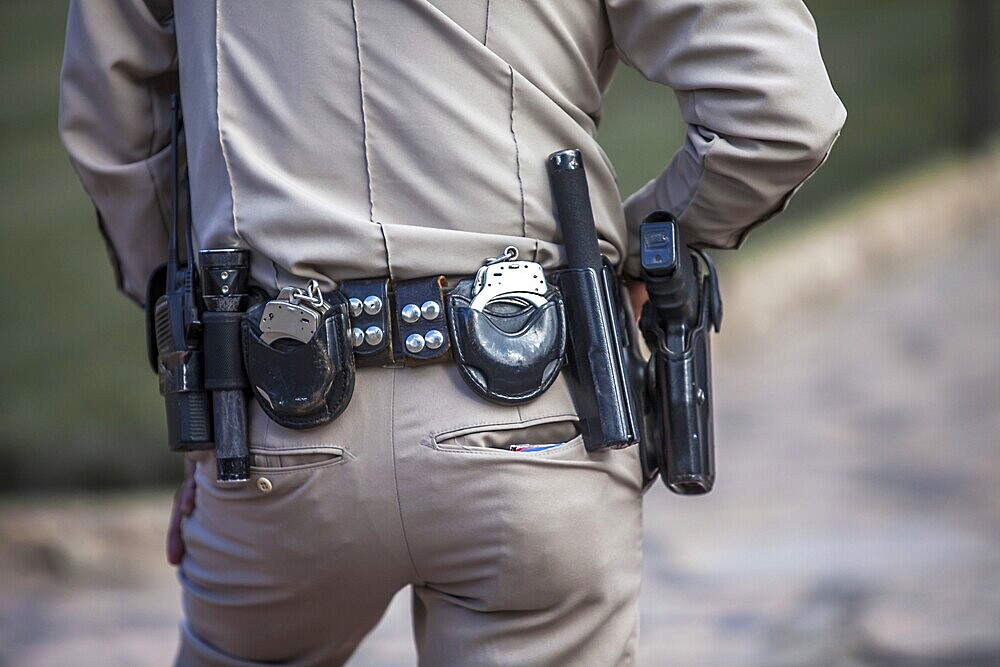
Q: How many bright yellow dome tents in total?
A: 0